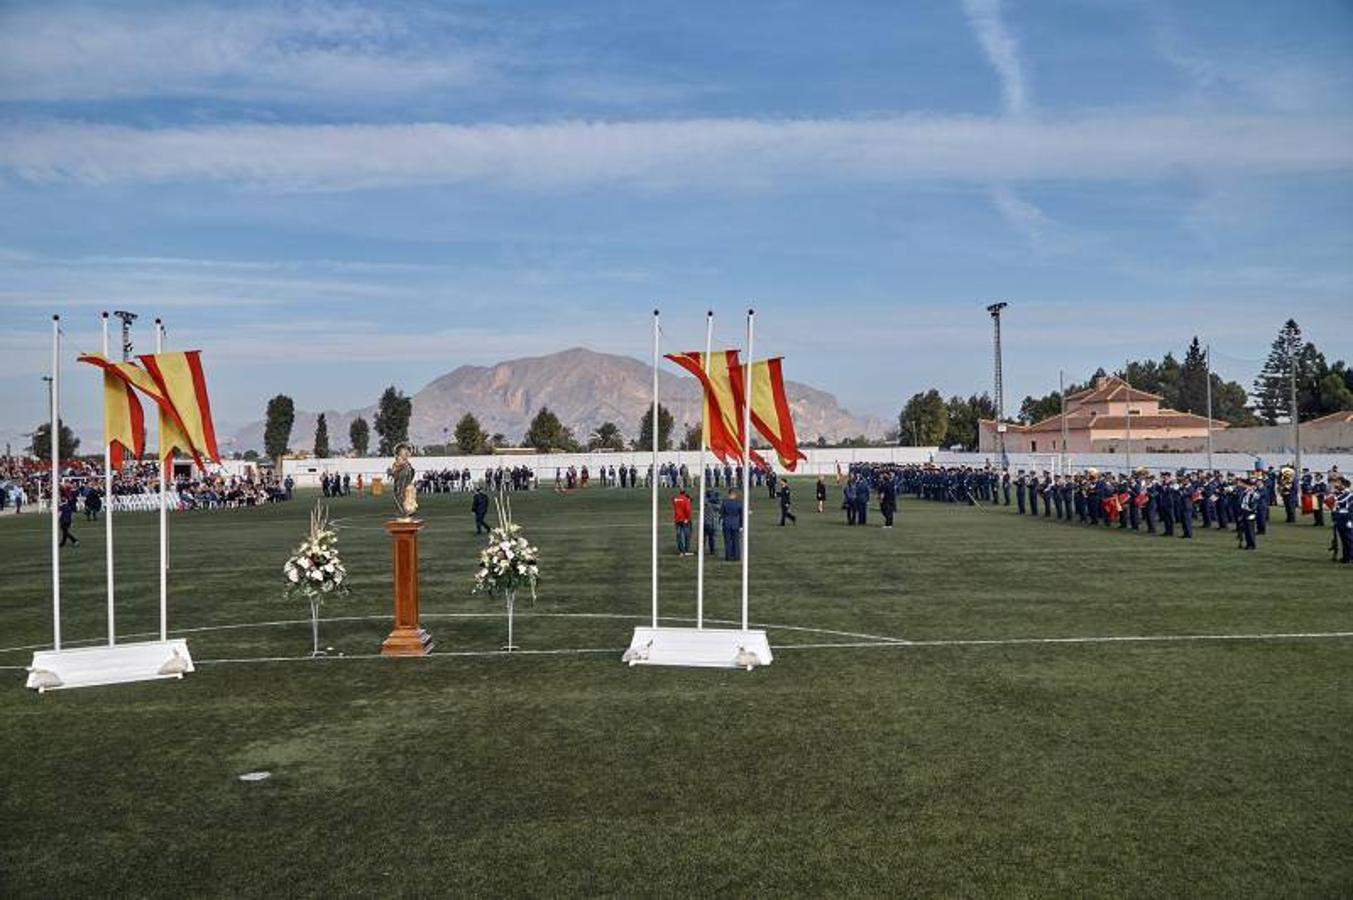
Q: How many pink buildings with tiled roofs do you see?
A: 1